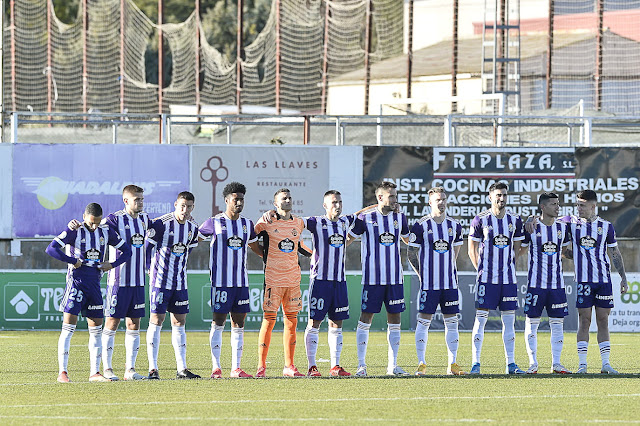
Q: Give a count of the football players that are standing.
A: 11